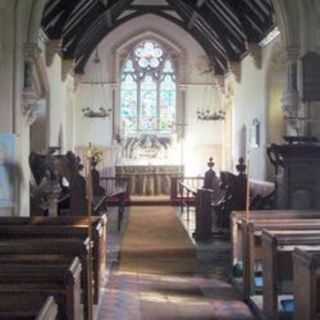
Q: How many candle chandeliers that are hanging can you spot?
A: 2